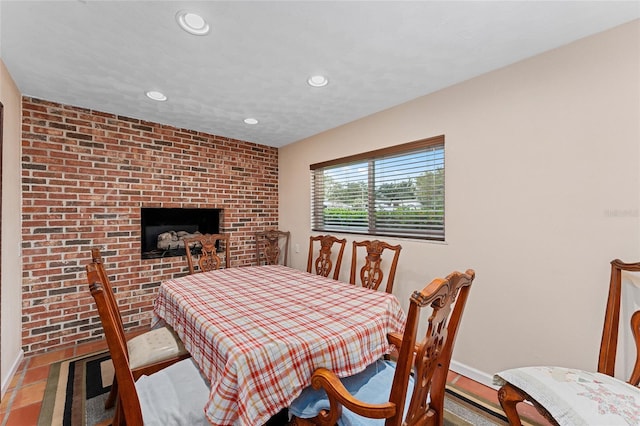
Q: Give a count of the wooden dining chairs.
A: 8